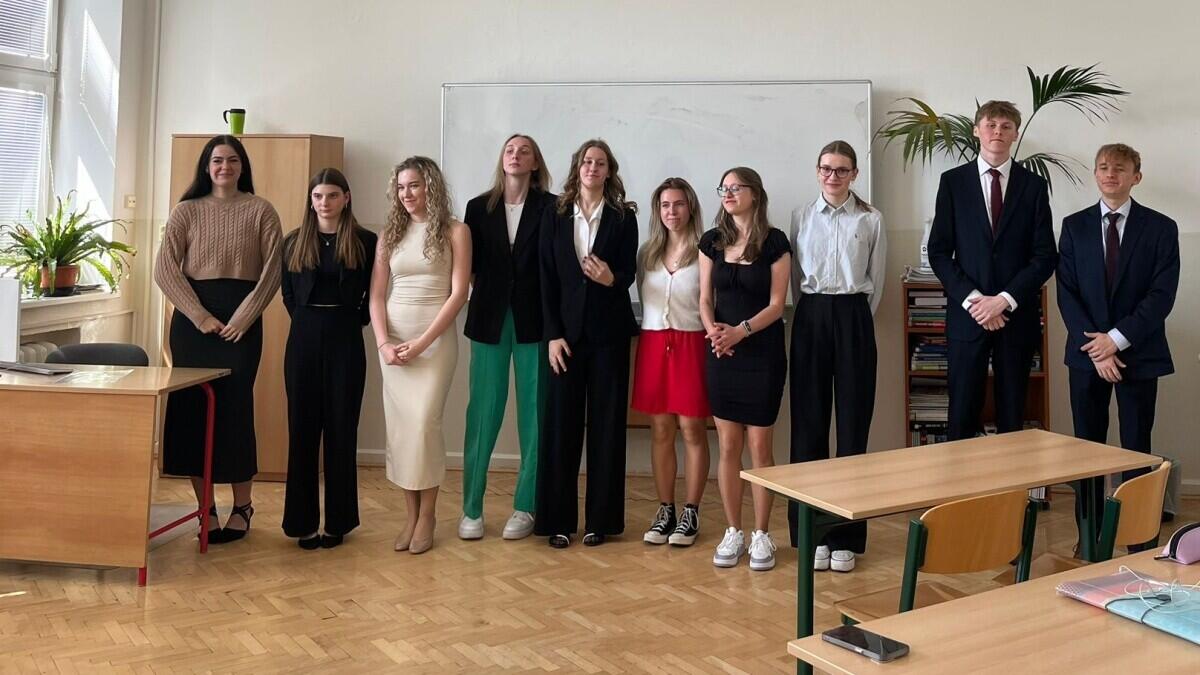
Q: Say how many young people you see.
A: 10